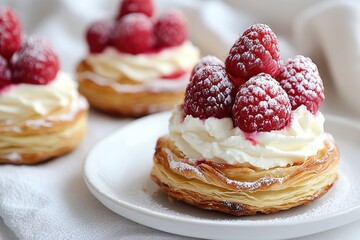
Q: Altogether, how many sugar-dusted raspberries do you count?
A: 12